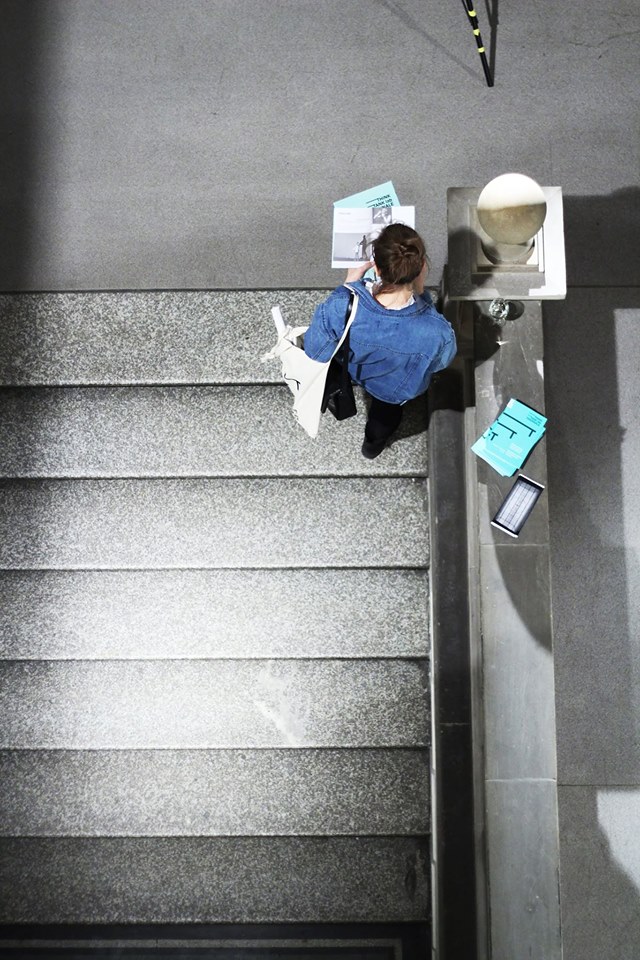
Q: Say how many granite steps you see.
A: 7